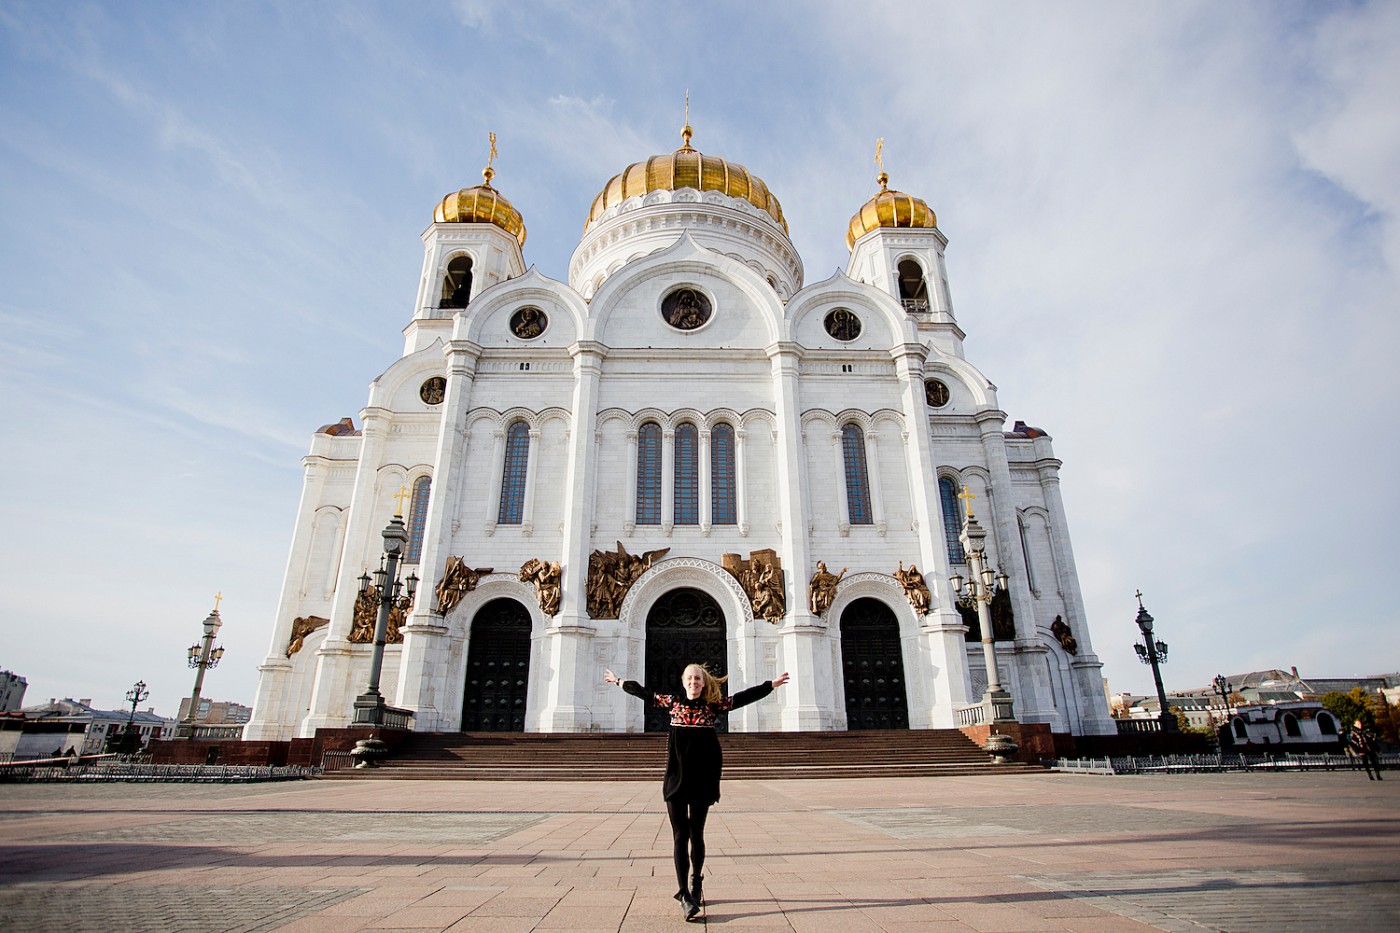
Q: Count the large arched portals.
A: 3